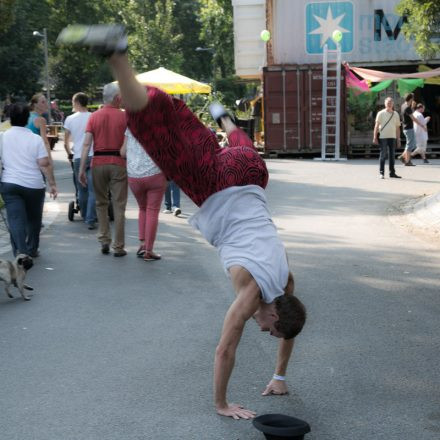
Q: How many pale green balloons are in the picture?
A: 2